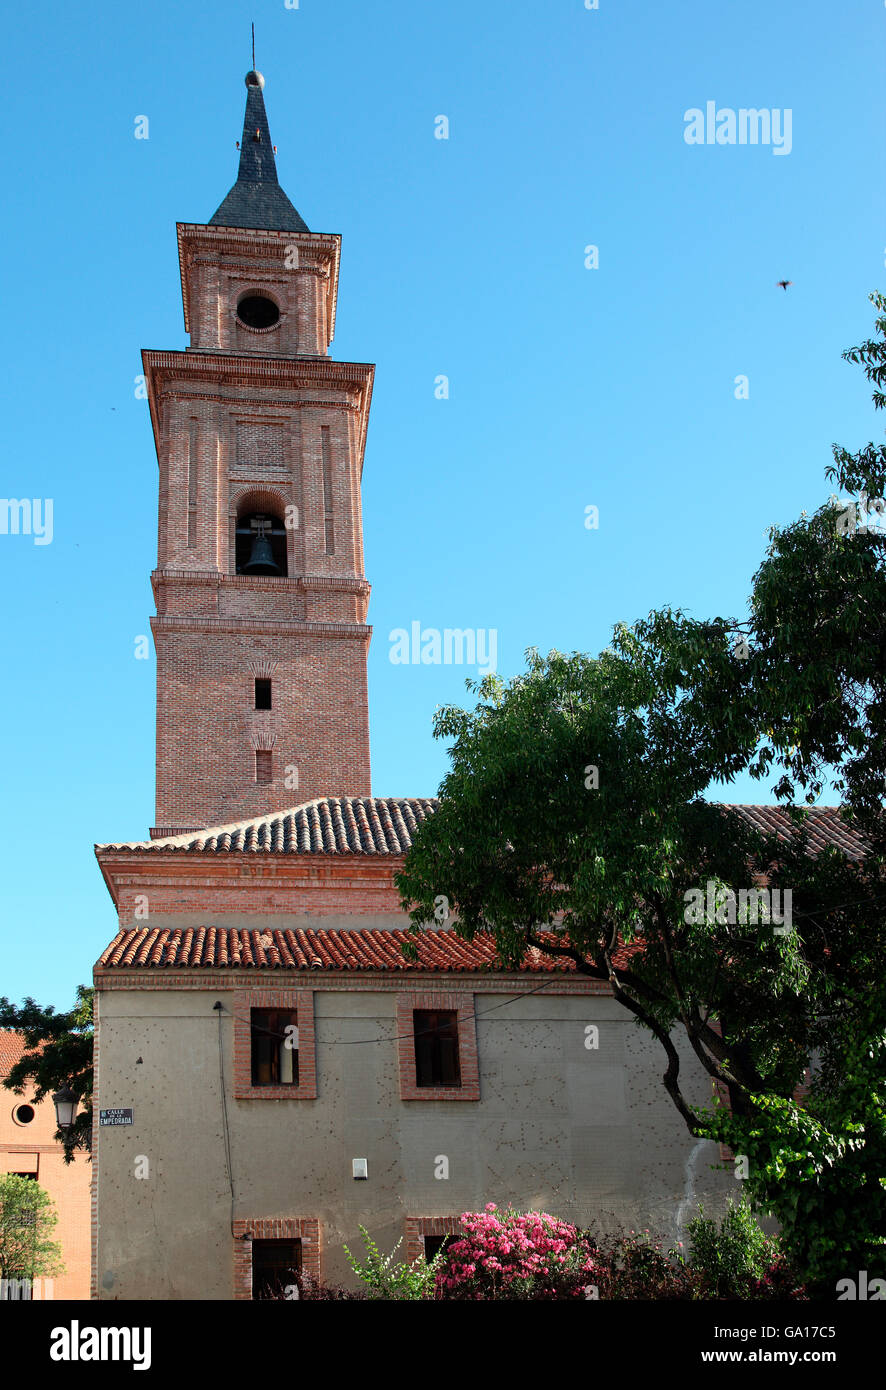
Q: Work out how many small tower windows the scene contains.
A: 2